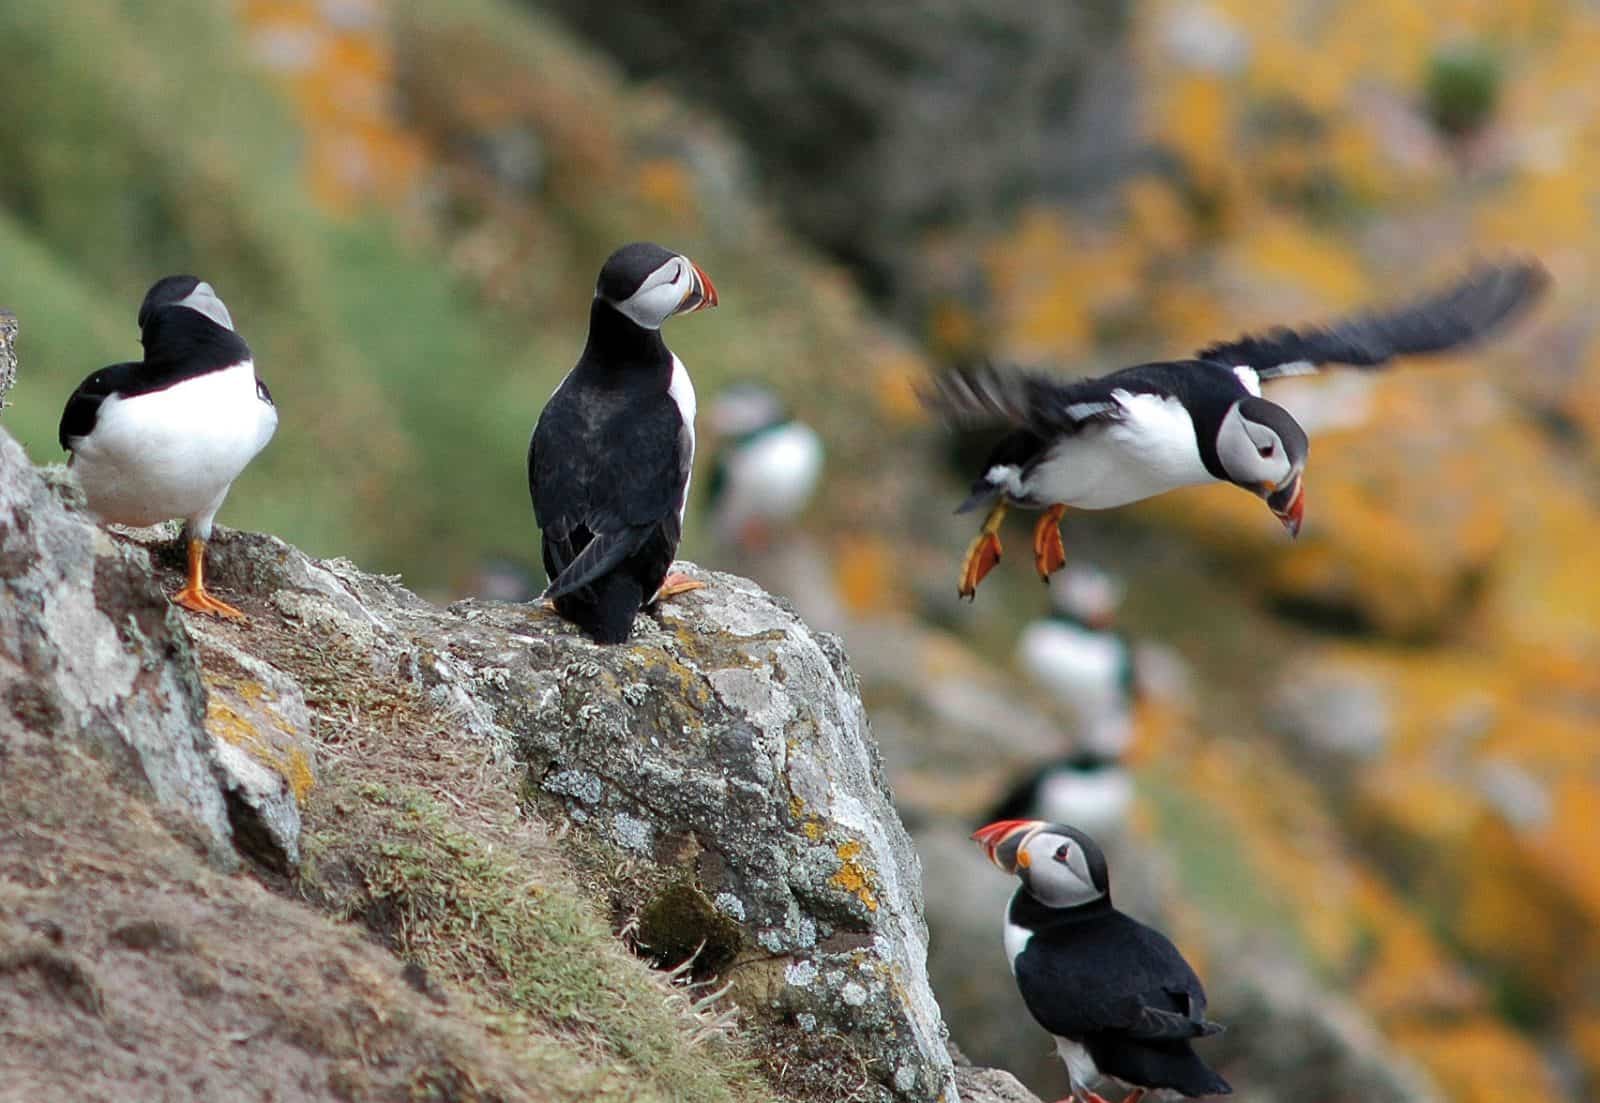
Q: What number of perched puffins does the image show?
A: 6